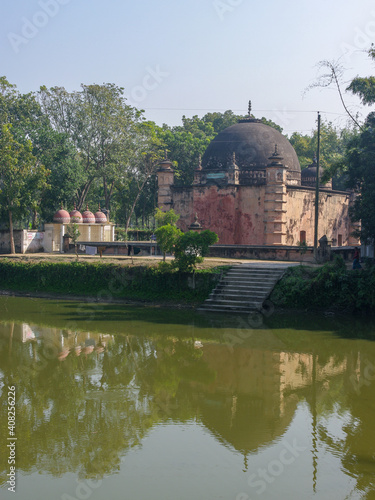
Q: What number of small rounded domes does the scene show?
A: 4